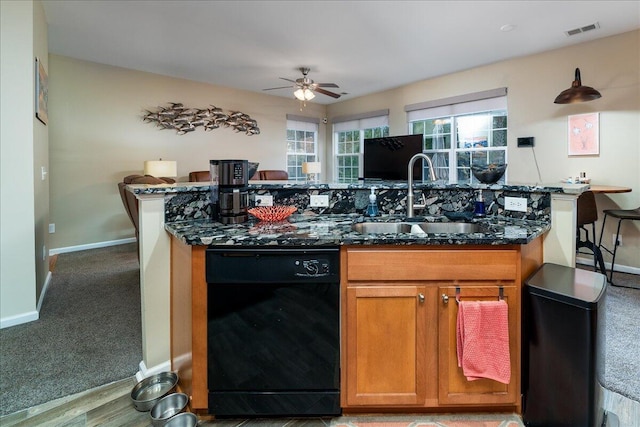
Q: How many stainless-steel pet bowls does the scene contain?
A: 3